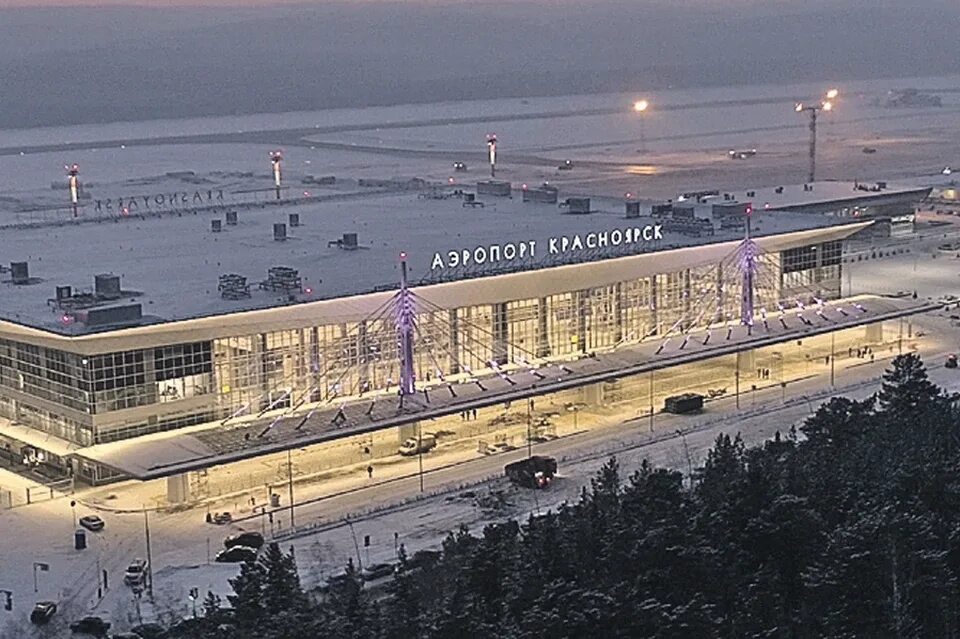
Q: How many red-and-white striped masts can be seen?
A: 3